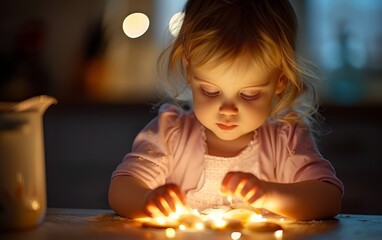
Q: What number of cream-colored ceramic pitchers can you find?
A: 1